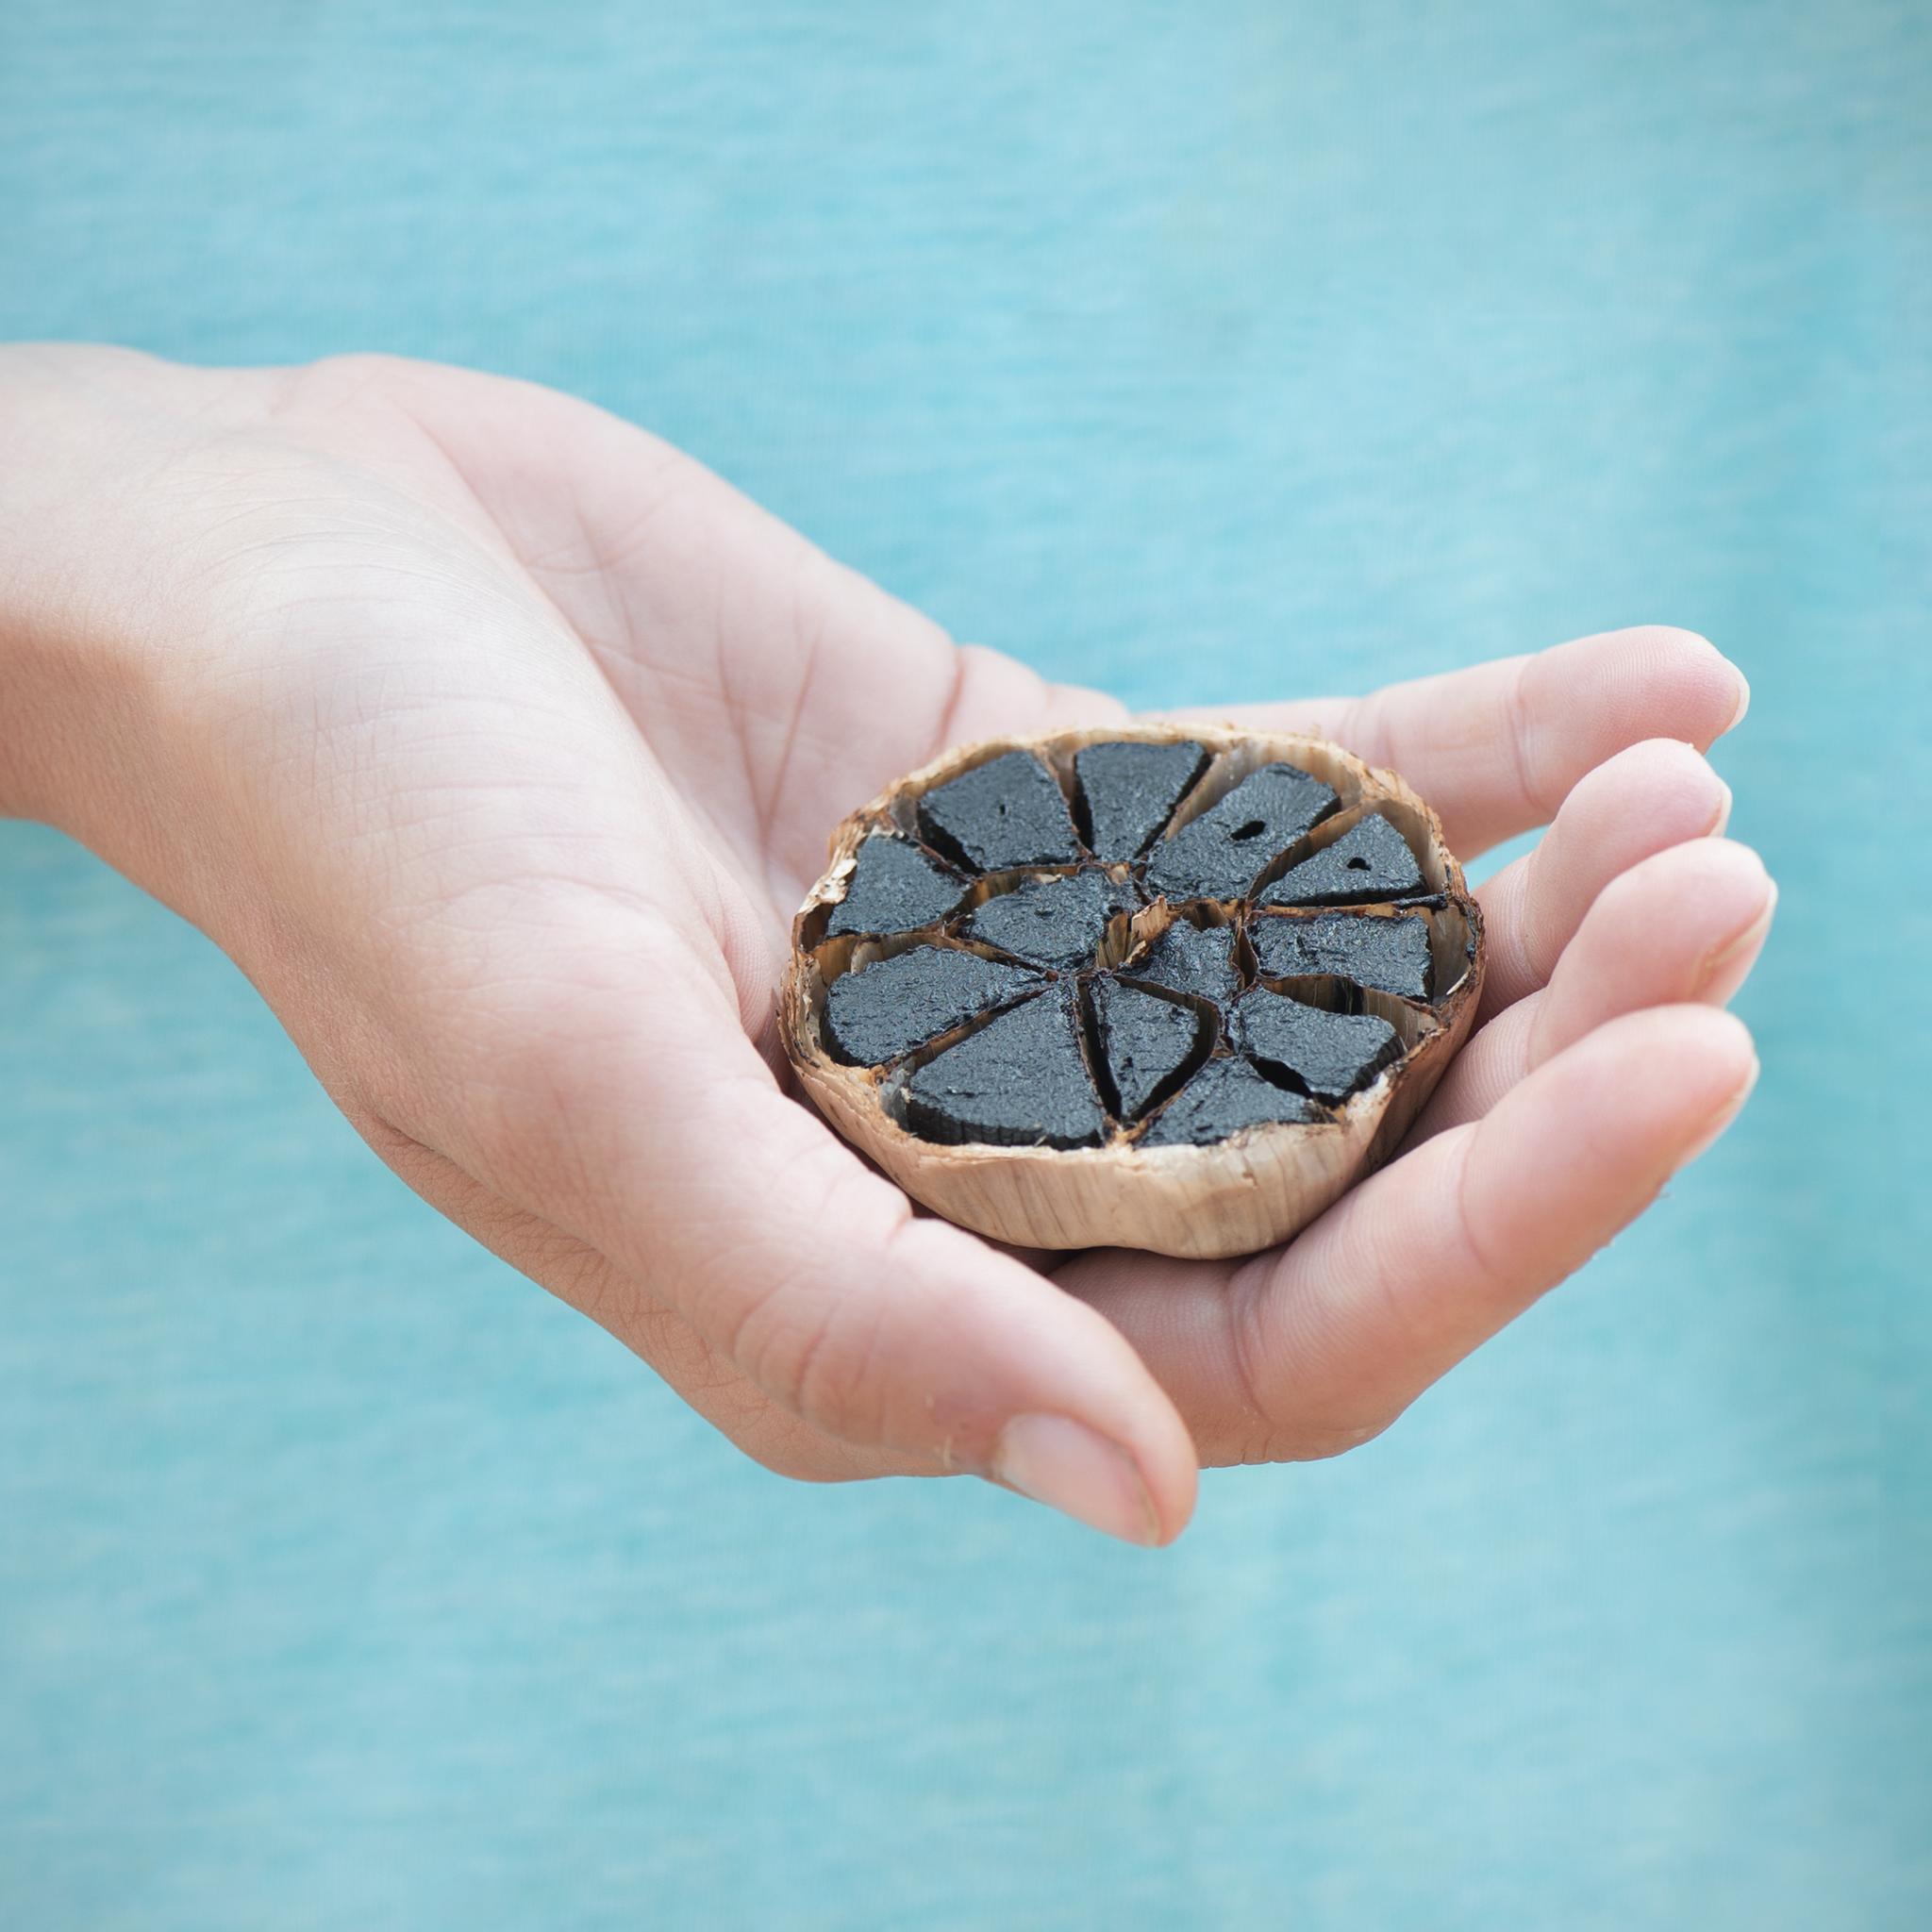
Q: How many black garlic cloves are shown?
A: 13